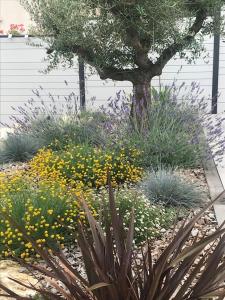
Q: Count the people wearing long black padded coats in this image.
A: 0